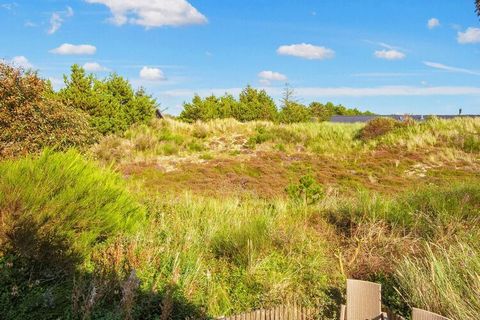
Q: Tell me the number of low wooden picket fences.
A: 1